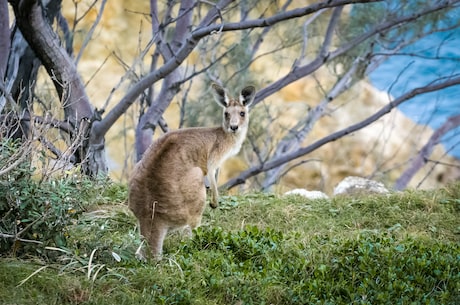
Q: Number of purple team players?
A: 0